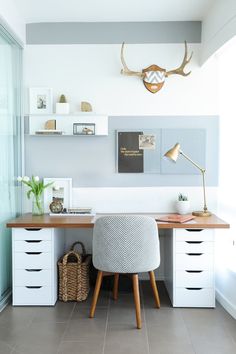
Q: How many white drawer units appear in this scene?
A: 2